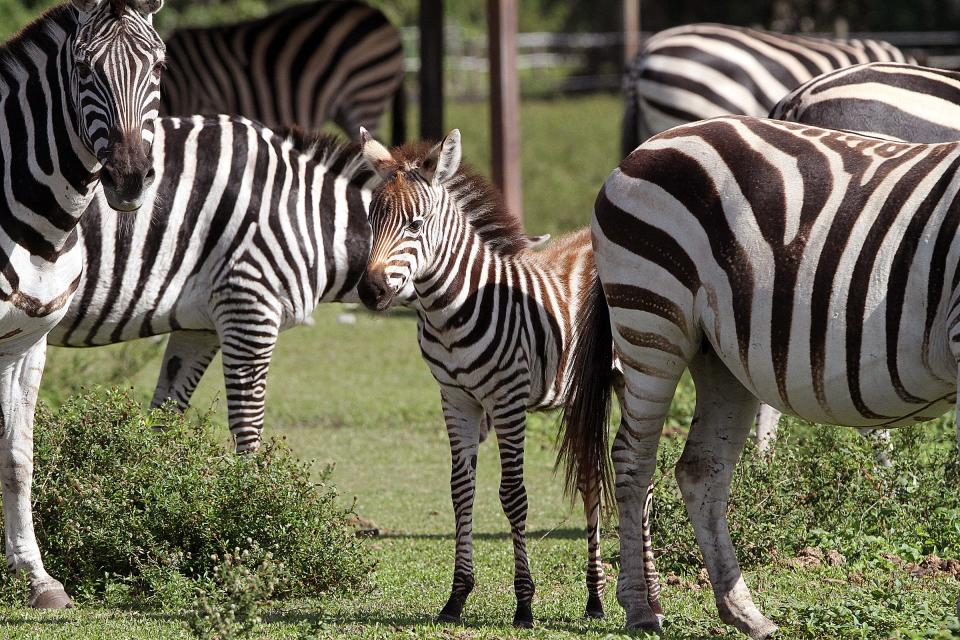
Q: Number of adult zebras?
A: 6